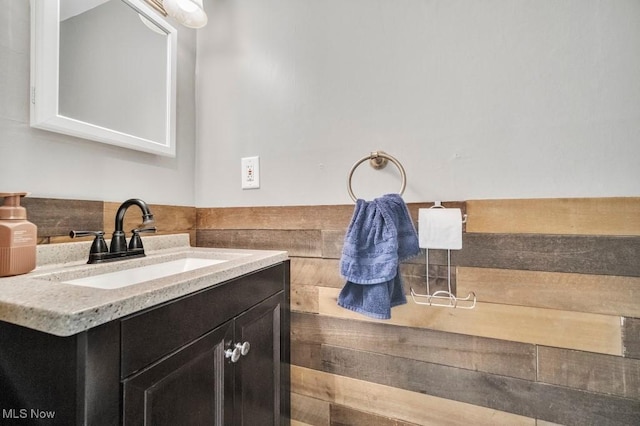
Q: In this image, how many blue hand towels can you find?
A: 1